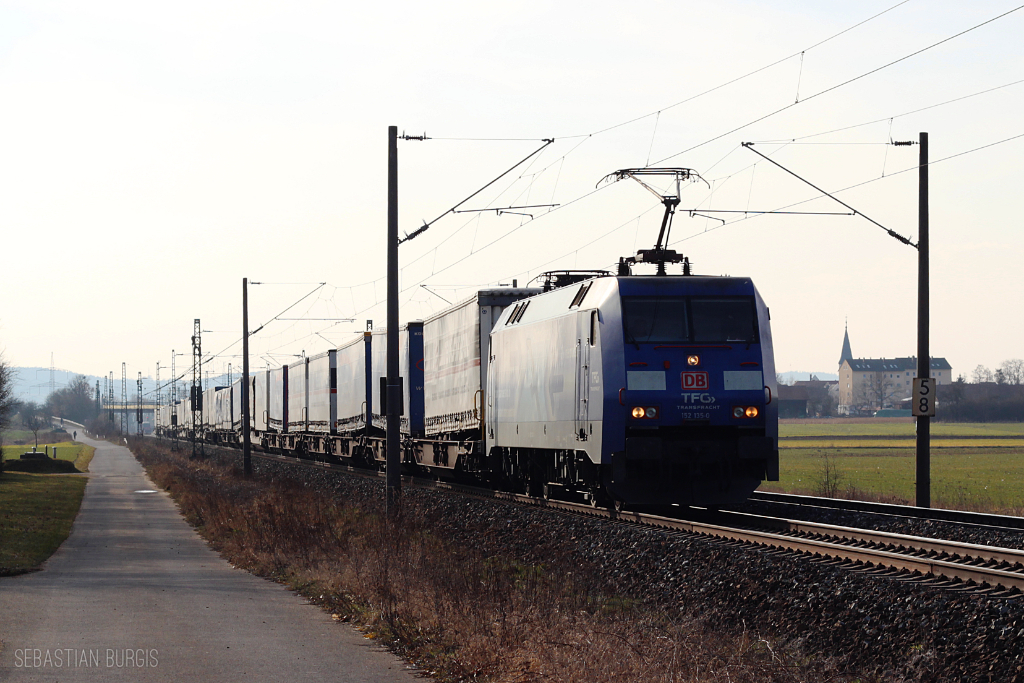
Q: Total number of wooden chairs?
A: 0